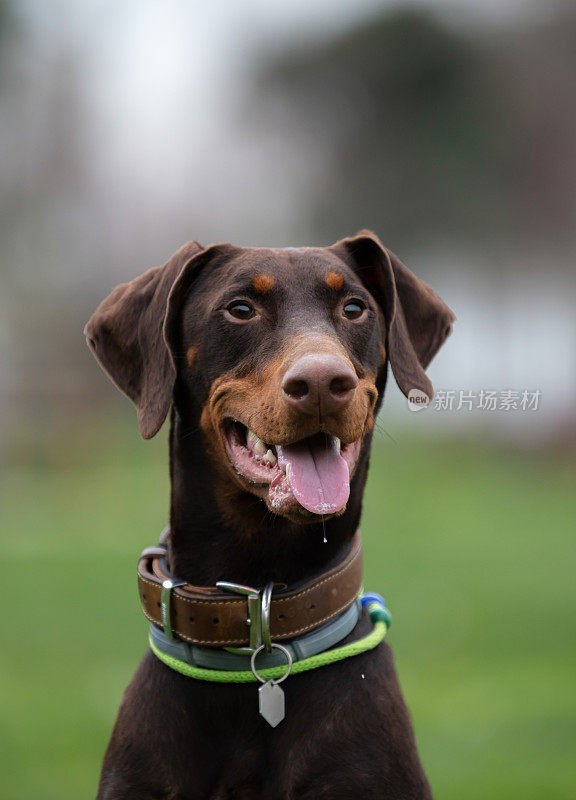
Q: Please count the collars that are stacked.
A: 3